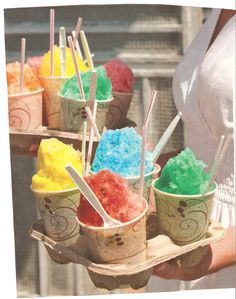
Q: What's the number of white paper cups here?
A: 8